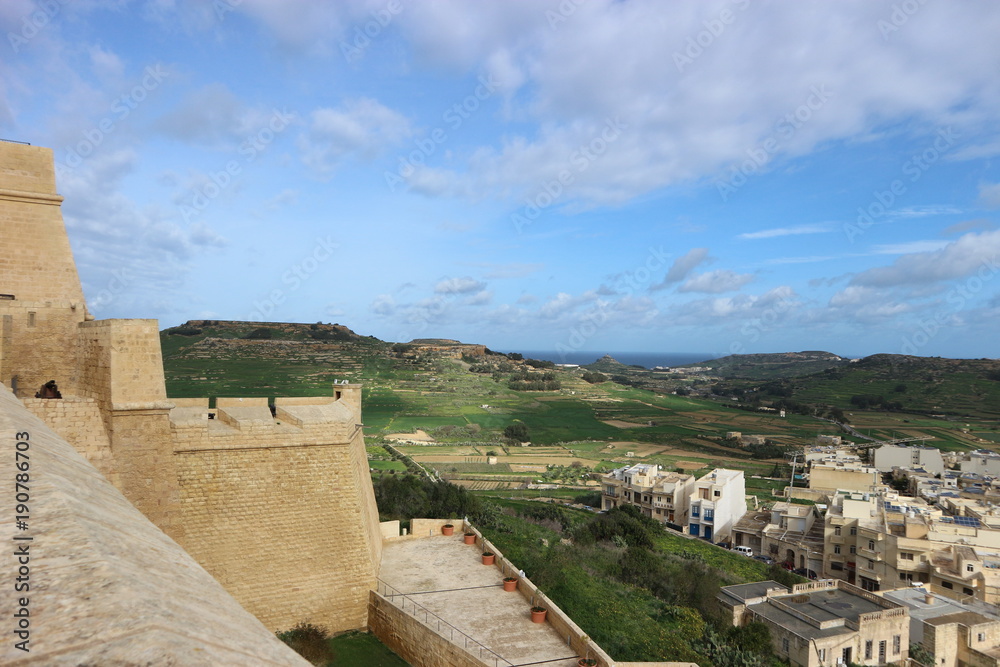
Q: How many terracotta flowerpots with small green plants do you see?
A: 6